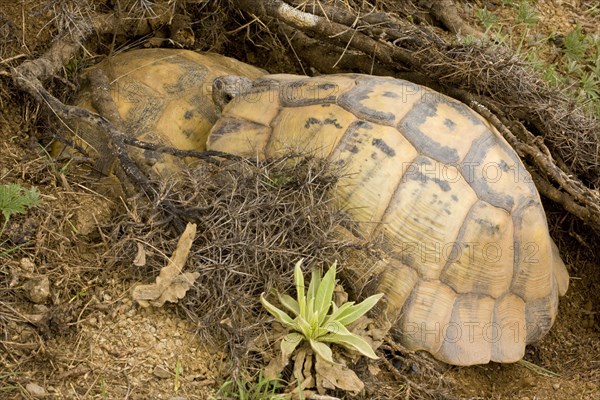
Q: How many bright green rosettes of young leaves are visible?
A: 1